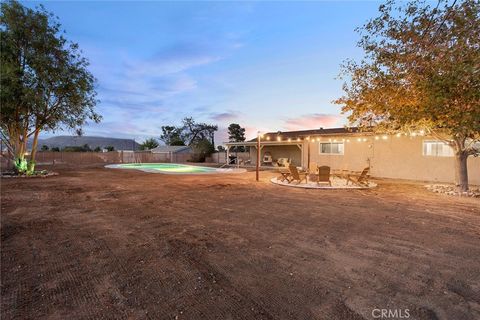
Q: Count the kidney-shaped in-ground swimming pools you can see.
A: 1